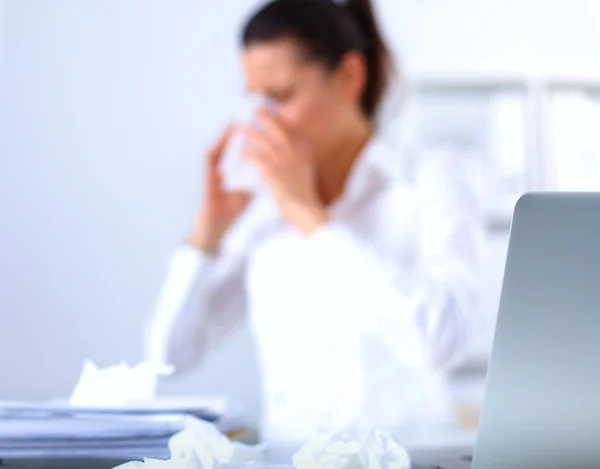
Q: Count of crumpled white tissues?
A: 3